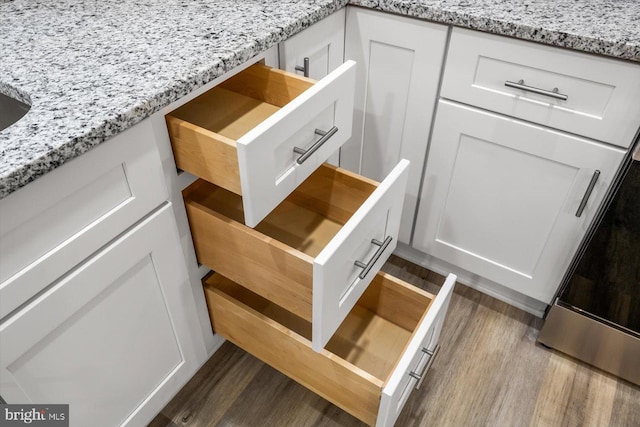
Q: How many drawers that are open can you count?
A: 3